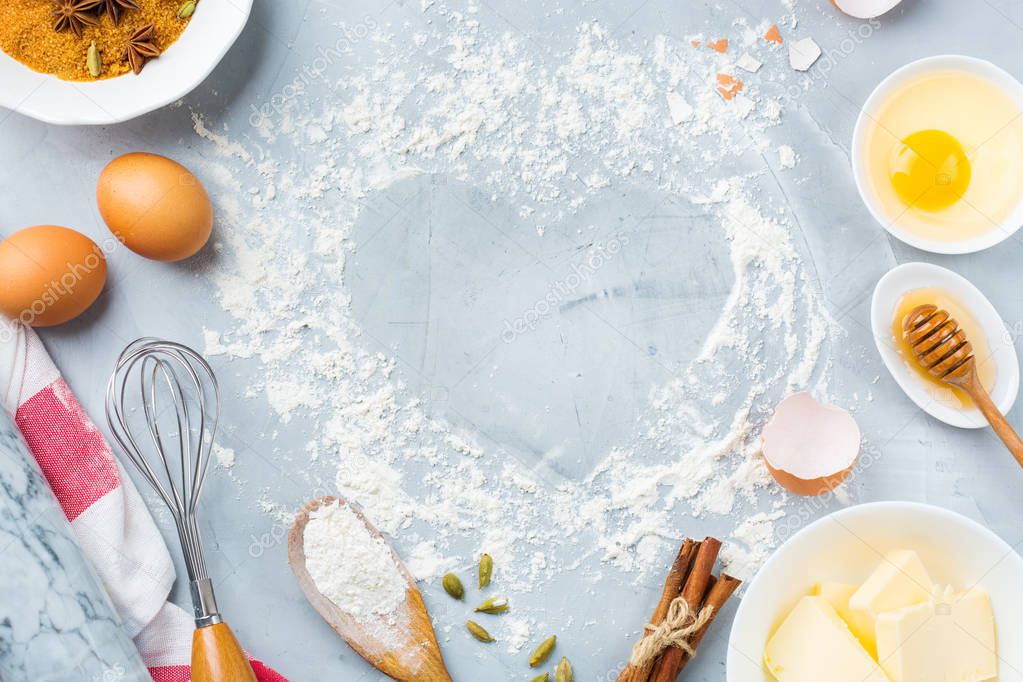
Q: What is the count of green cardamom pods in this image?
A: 9